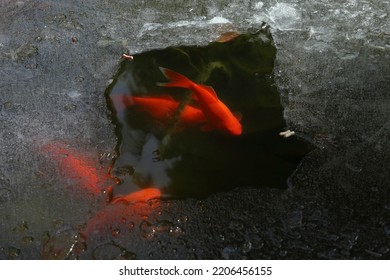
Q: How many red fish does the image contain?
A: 4